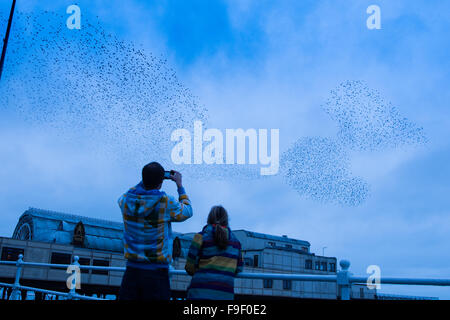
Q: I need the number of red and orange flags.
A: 0